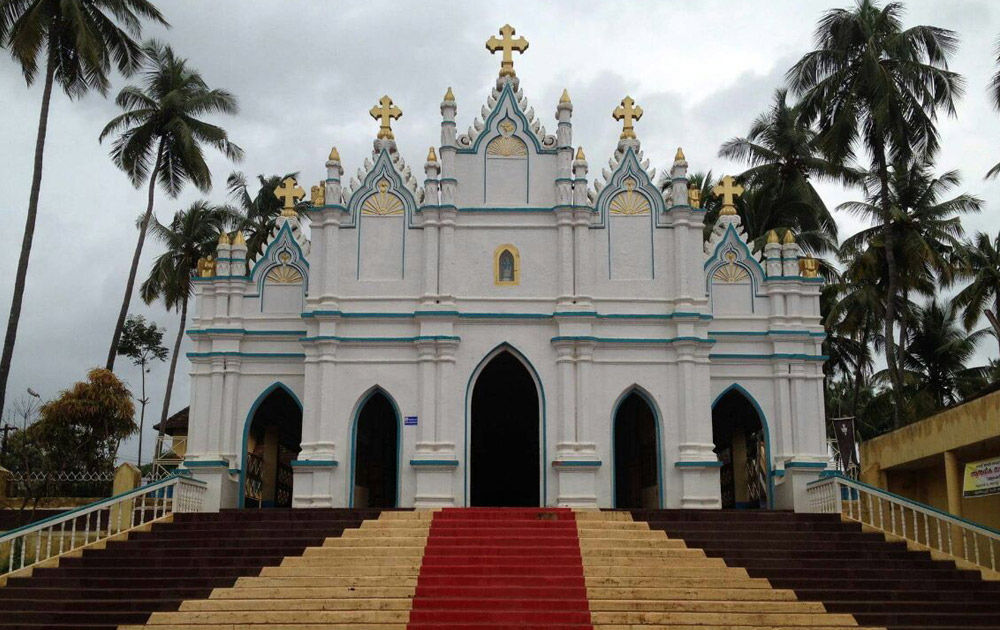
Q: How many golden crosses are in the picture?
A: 5